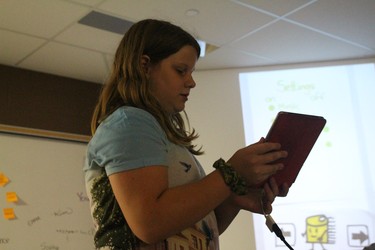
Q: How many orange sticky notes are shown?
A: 3